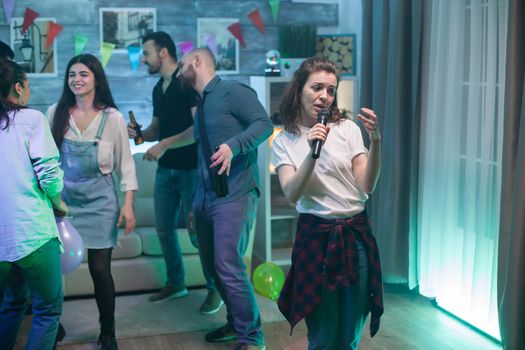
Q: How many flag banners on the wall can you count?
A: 11